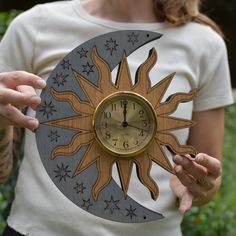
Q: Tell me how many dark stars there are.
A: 13